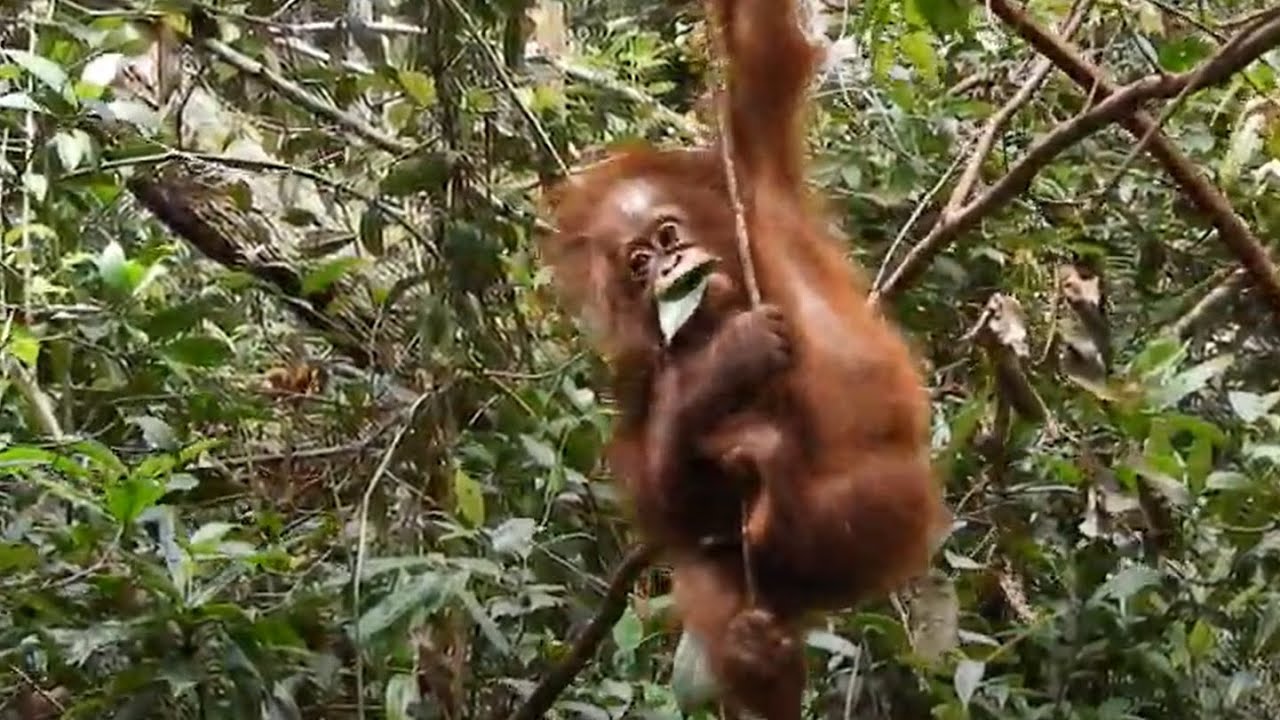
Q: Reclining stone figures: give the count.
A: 0